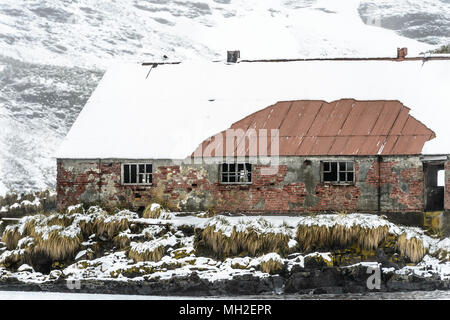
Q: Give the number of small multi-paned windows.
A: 3